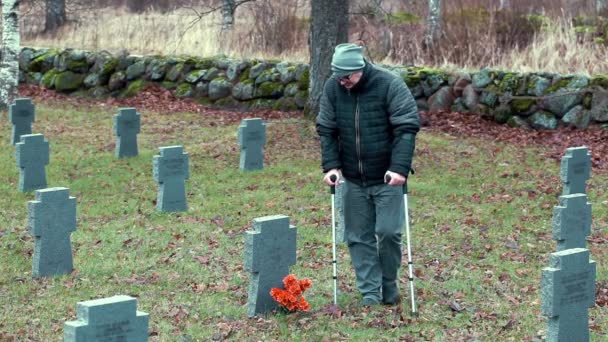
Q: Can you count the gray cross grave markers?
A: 12